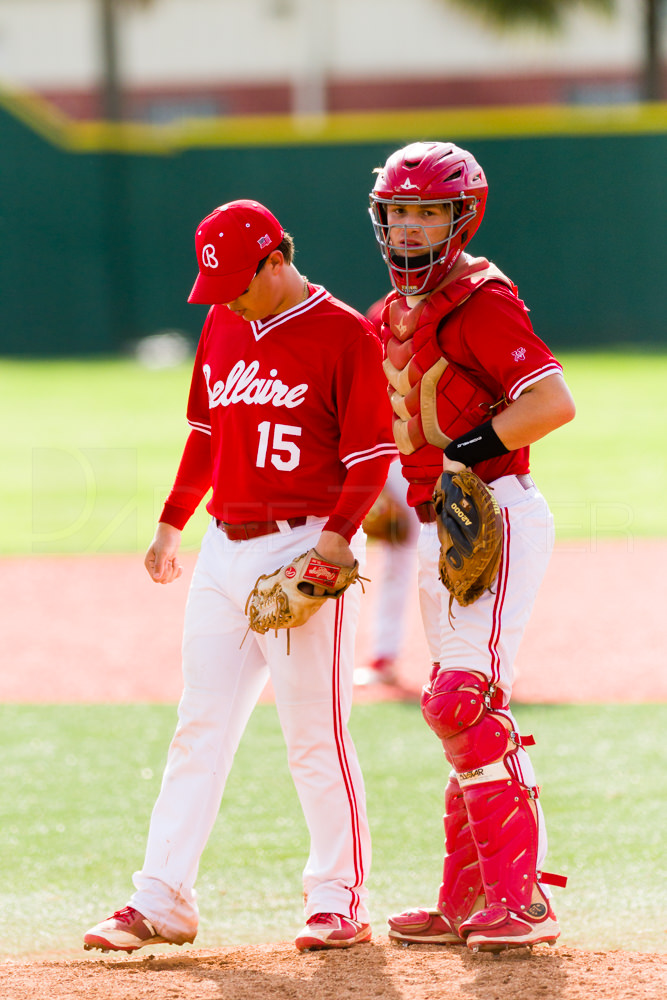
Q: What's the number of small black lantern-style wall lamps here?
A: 0